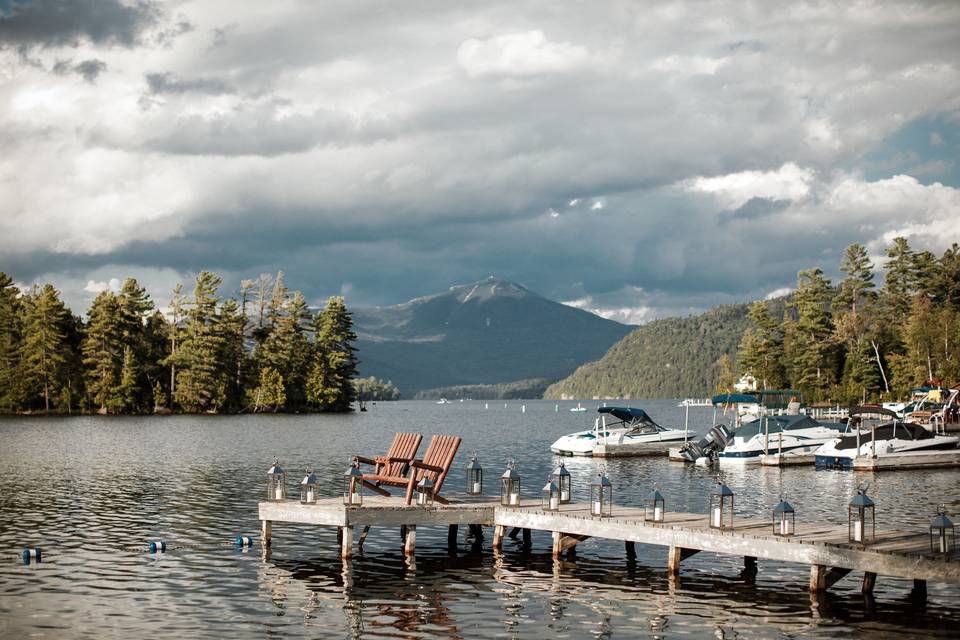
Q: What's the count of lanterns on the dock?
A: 14